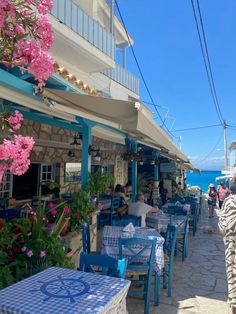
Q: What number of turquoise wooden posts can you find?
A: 3